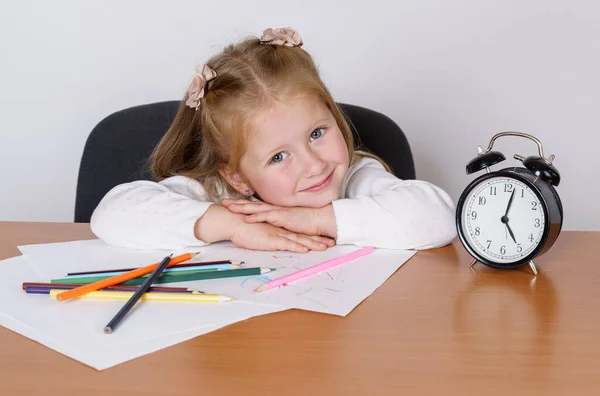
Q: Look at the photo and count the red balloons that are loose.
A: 0